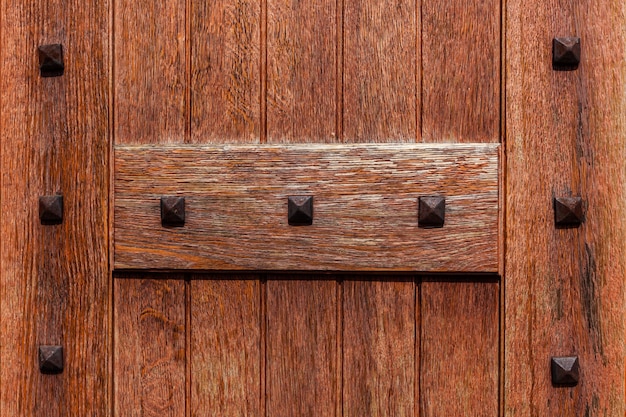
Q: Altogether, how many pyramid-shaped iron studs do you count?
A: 9